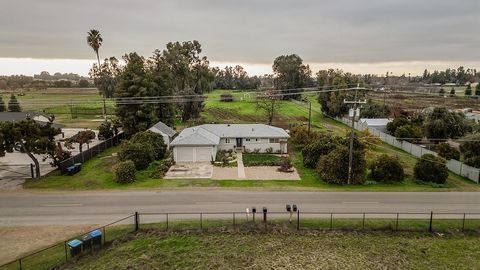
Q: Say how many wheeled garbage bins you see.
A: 5